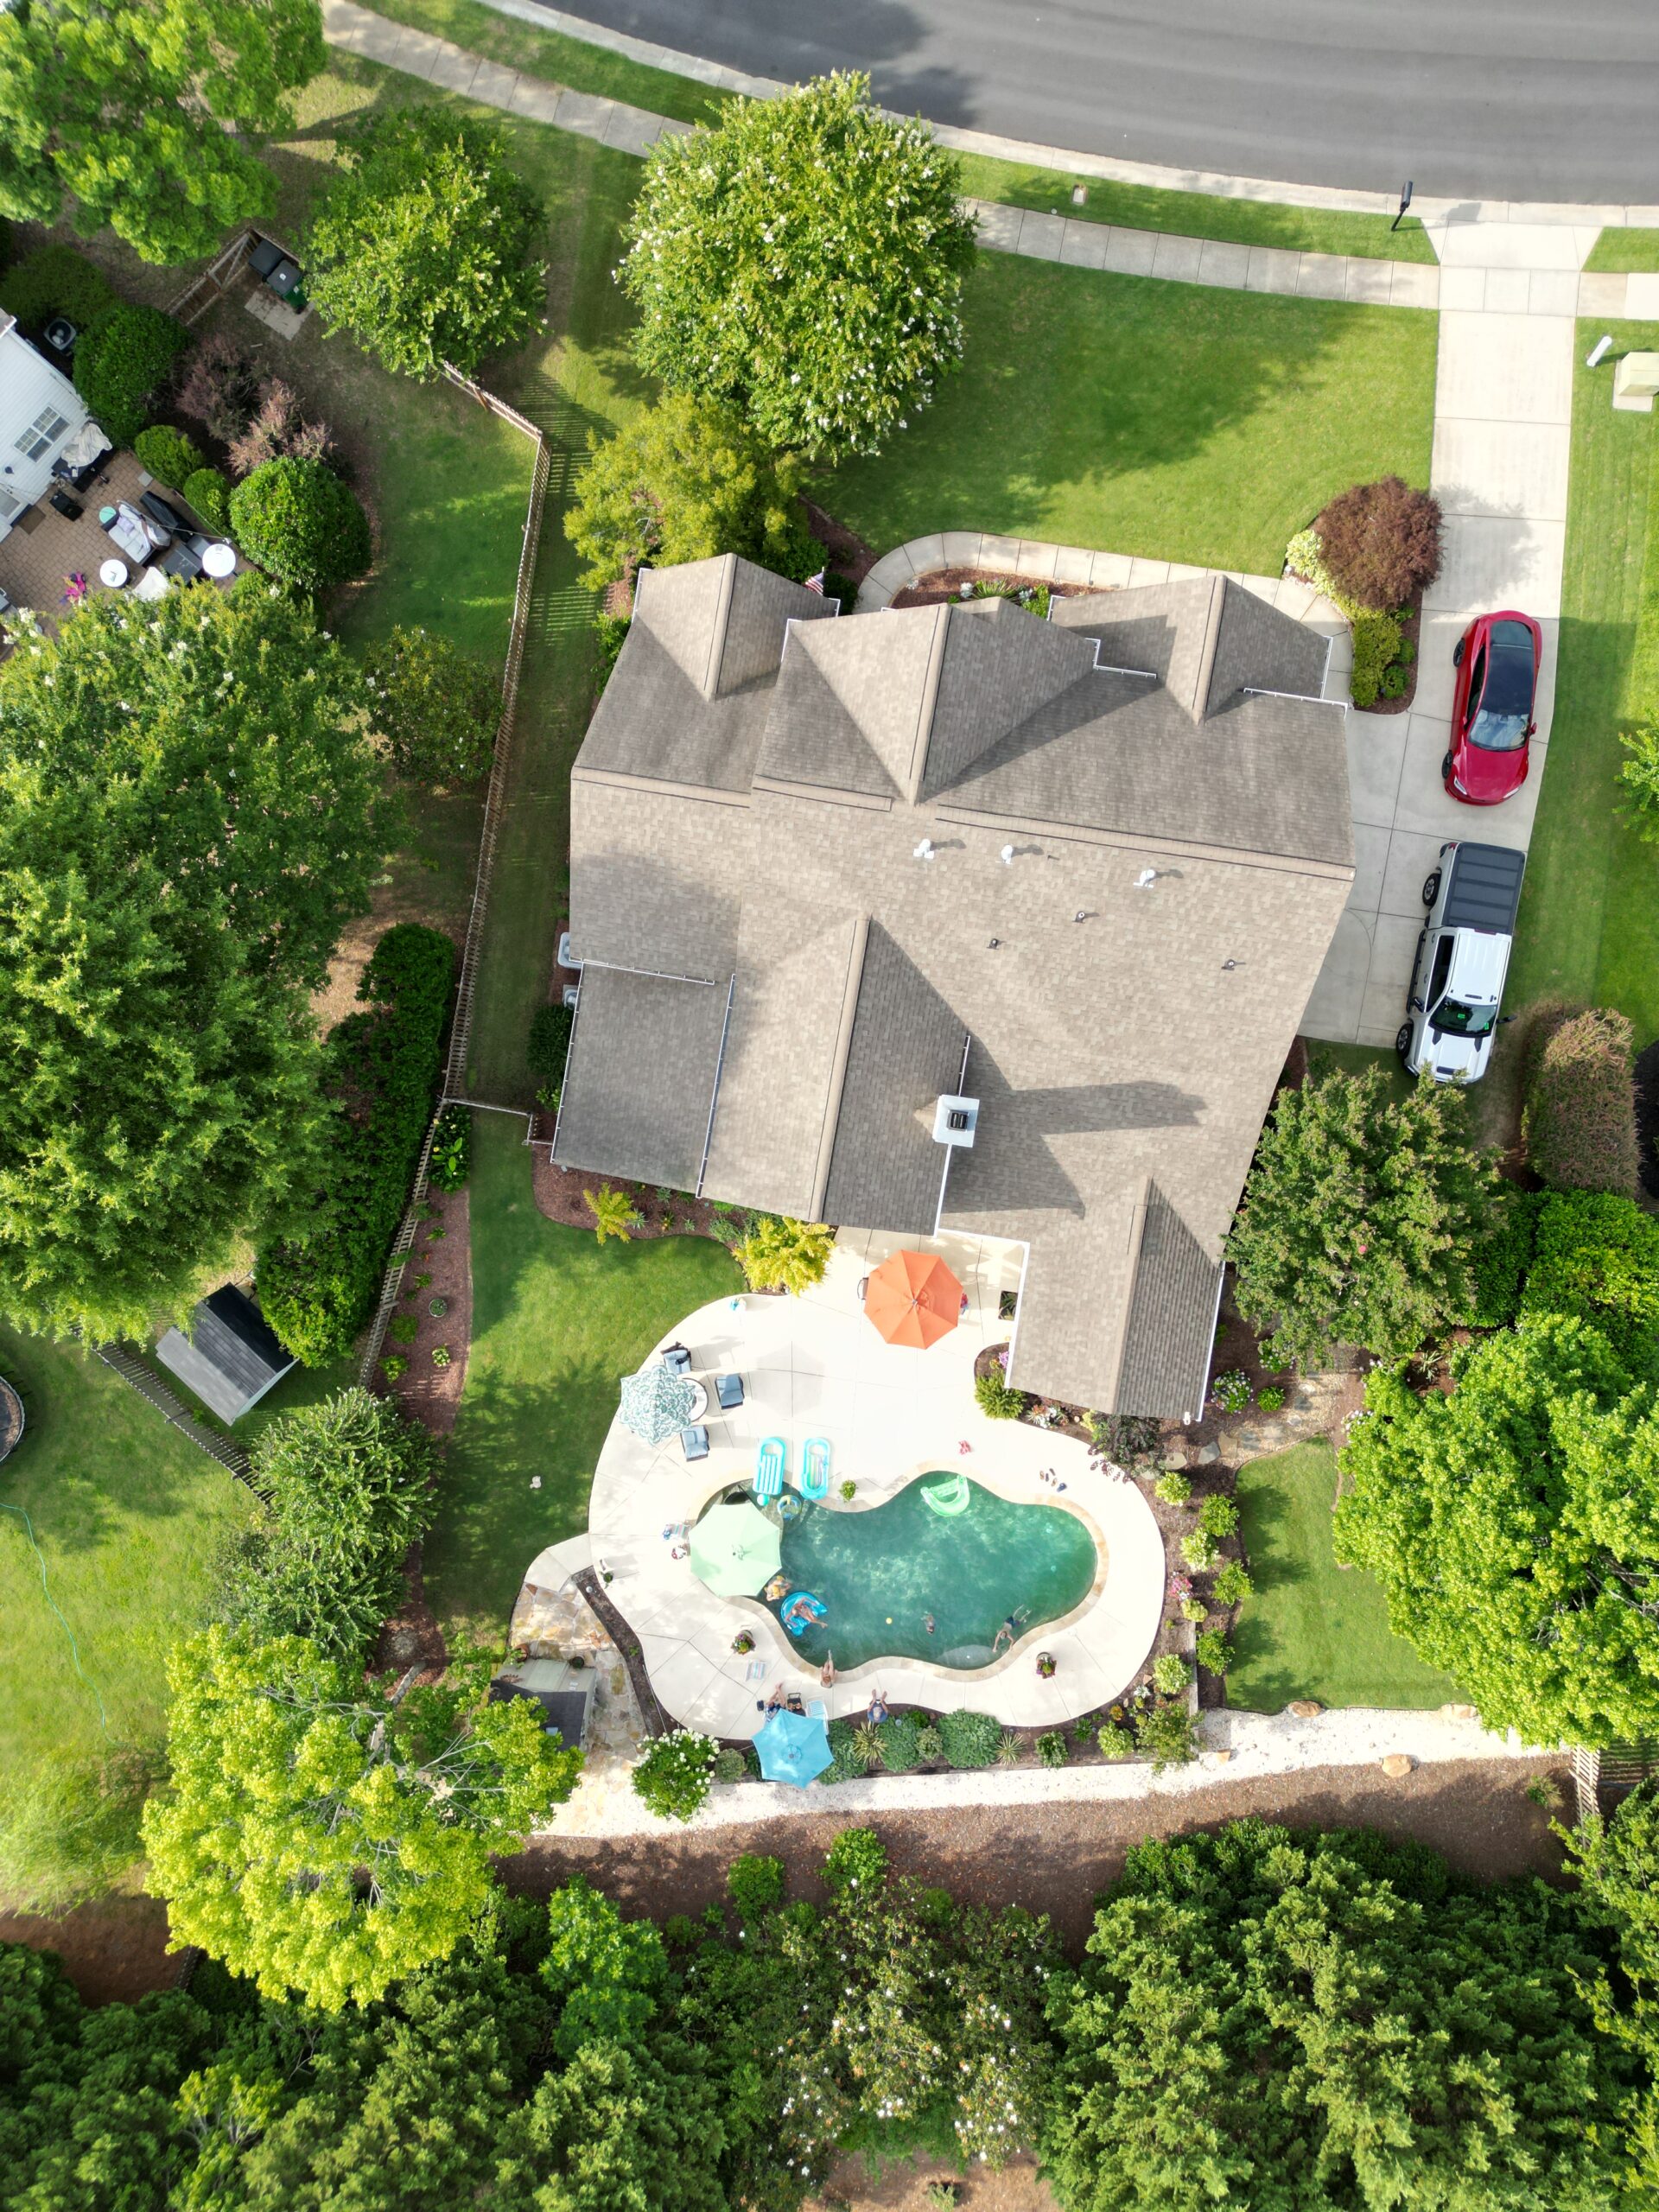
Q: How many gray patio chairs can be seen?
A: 3